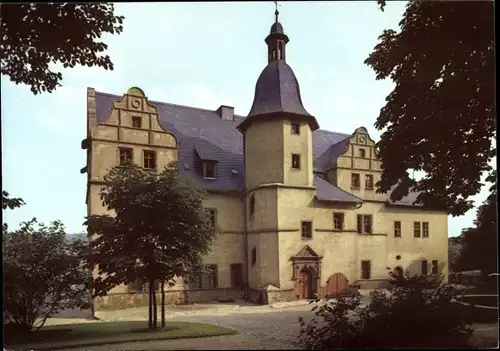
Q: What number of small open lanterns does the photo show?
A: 1